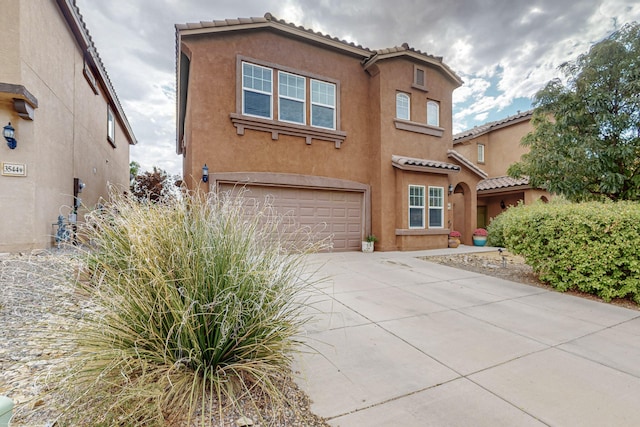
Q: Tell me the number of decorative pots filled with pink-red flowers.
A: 2